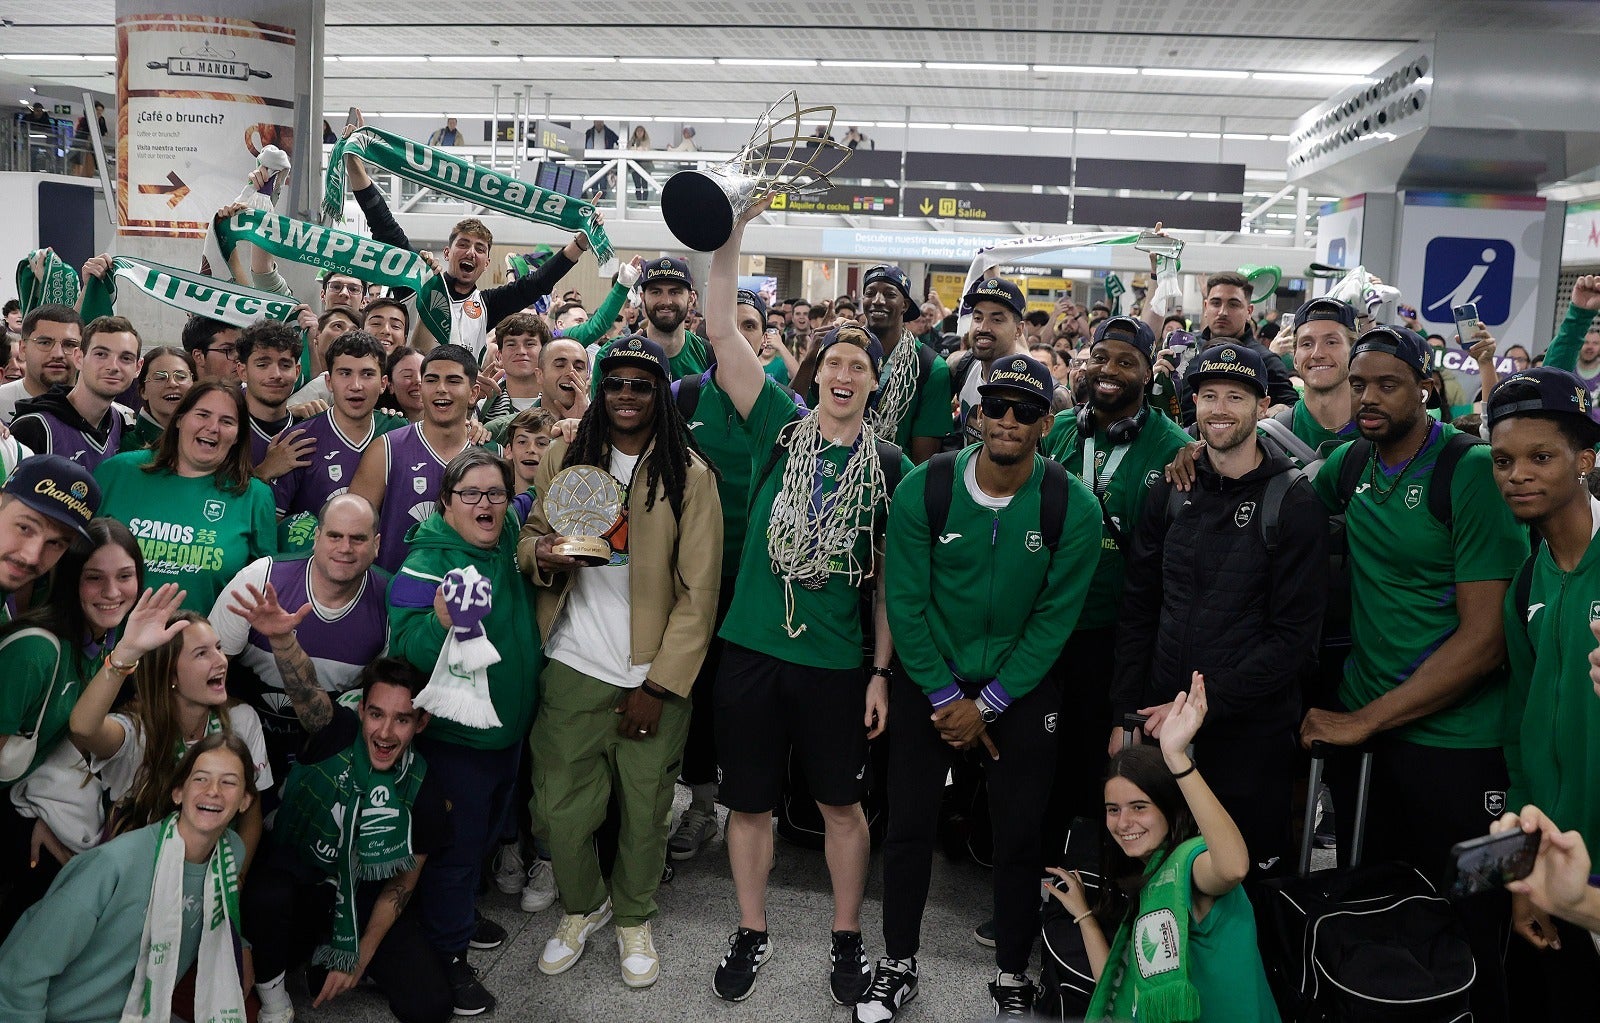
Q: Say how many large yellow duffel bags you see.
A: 0